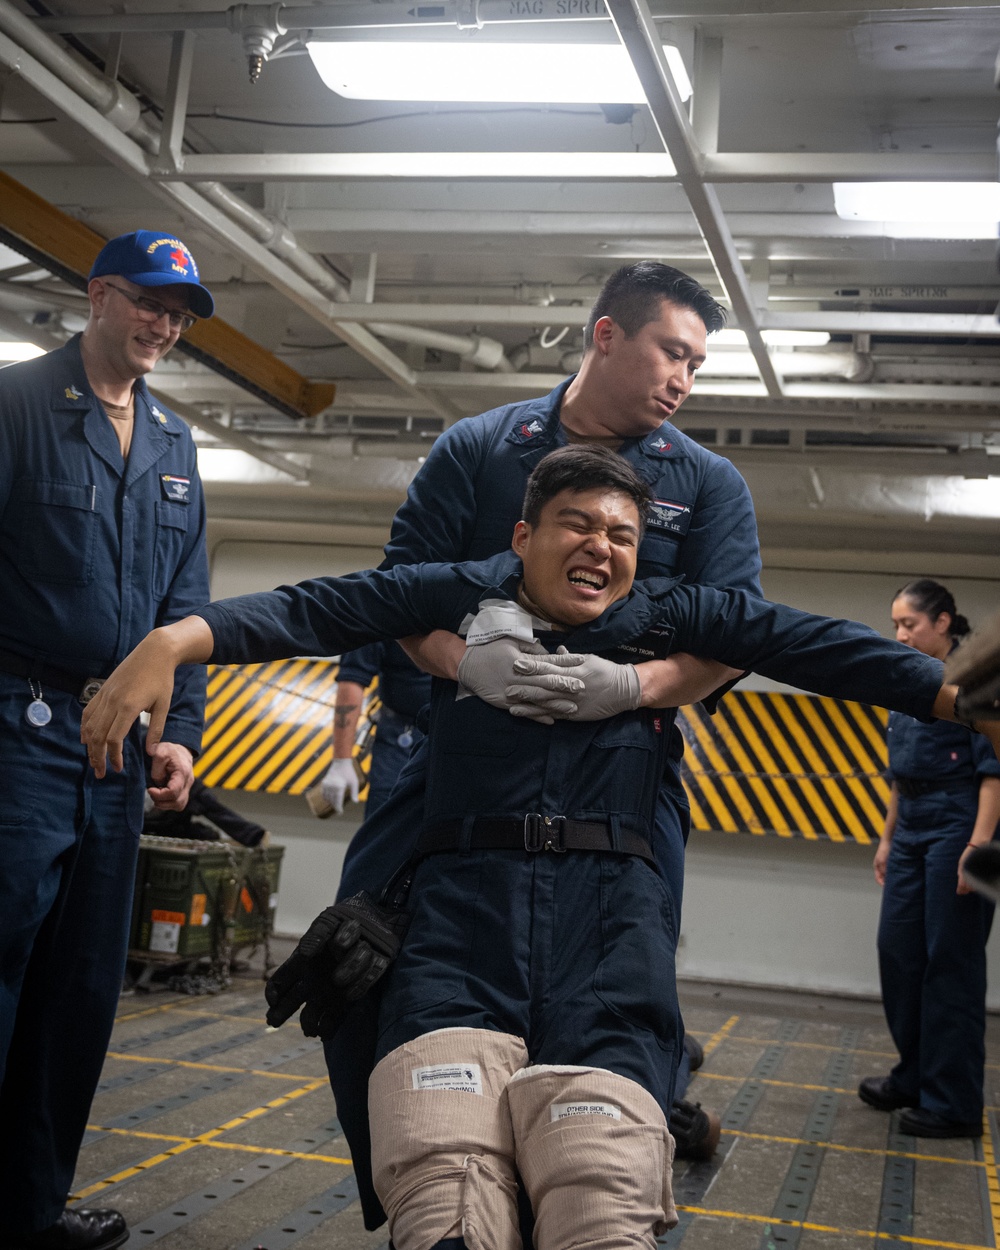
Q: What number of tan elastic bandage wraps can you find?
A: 2